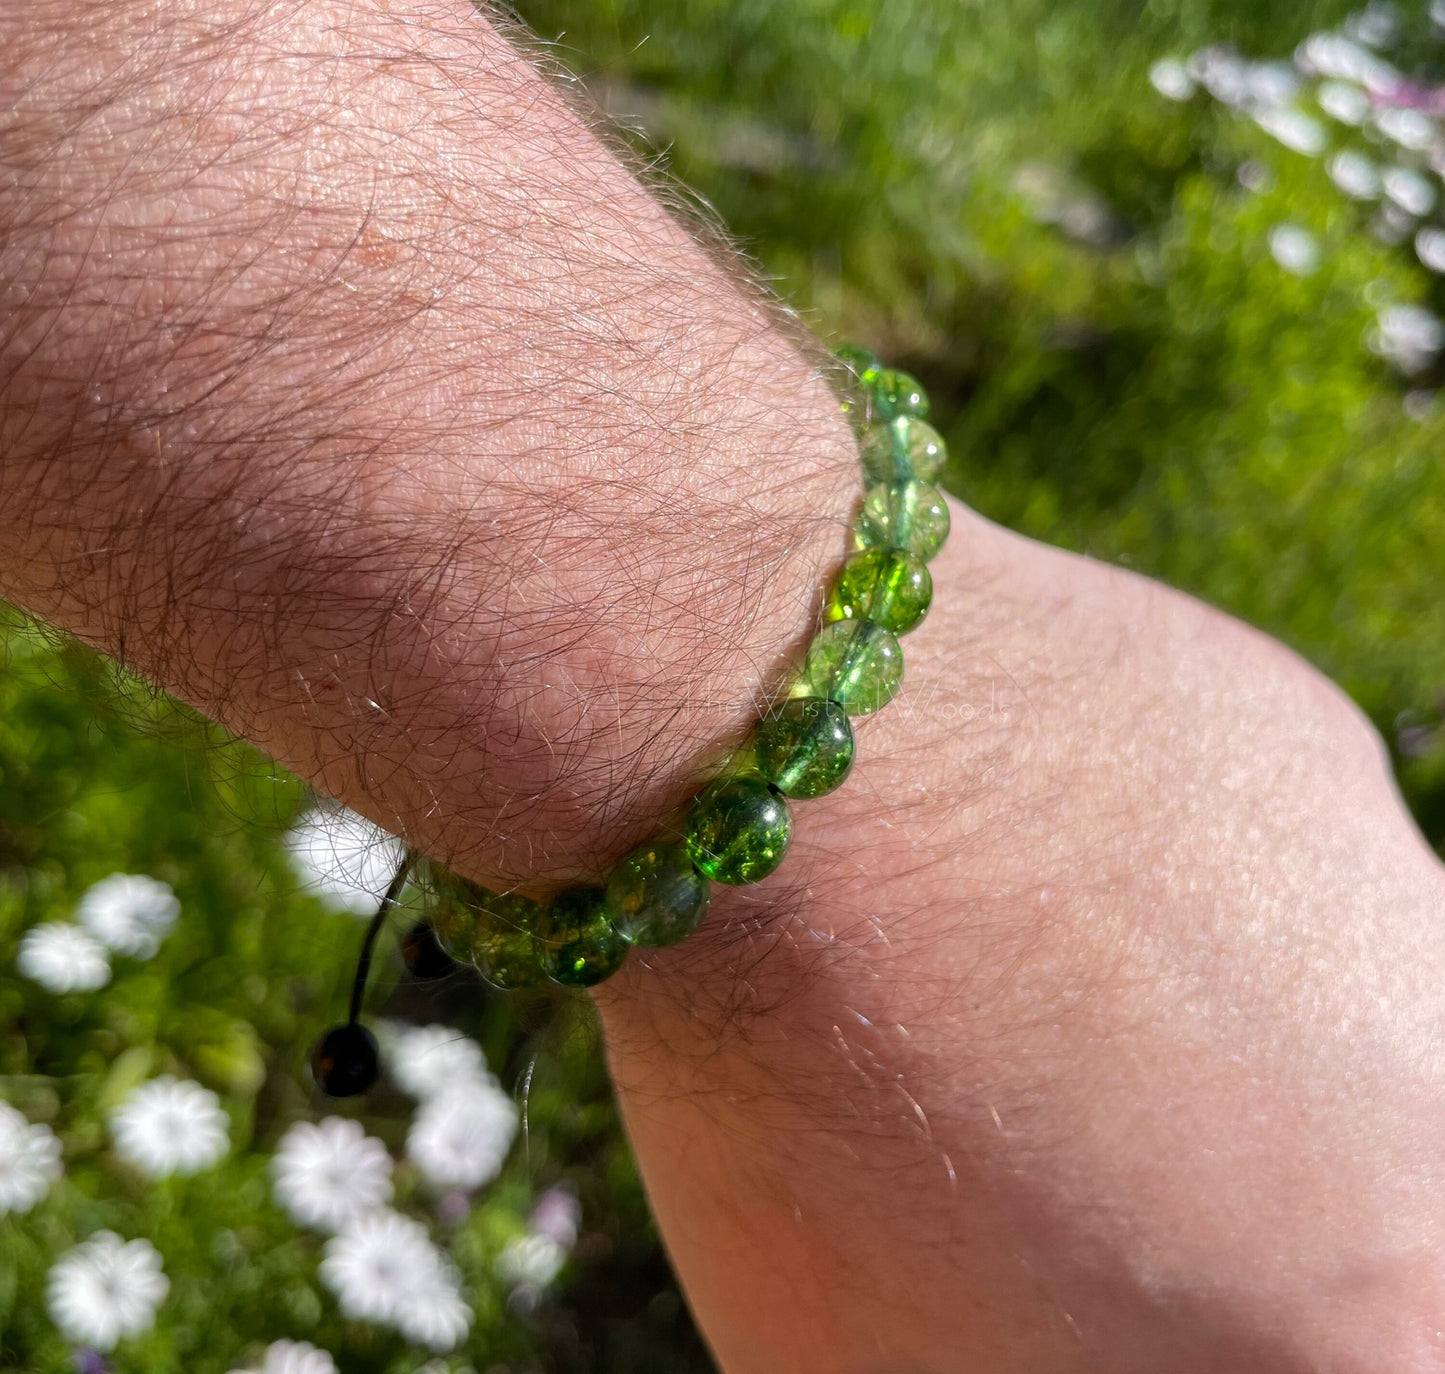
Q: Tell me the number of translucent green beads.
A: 12